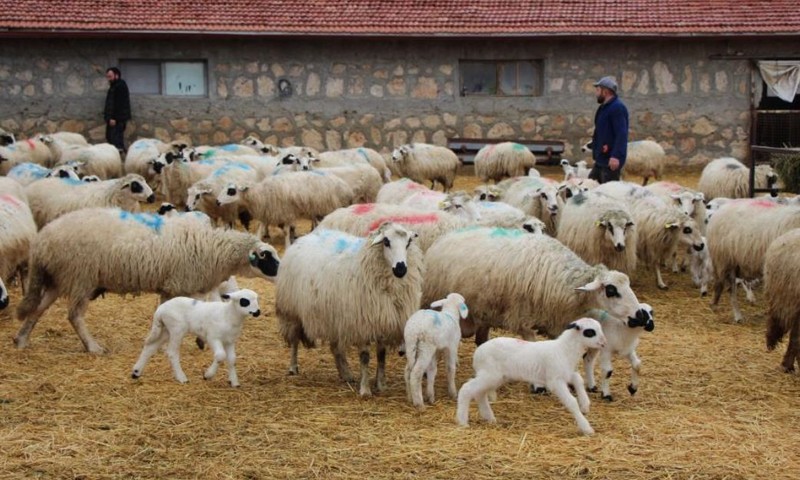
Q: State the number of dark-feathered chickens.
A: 0